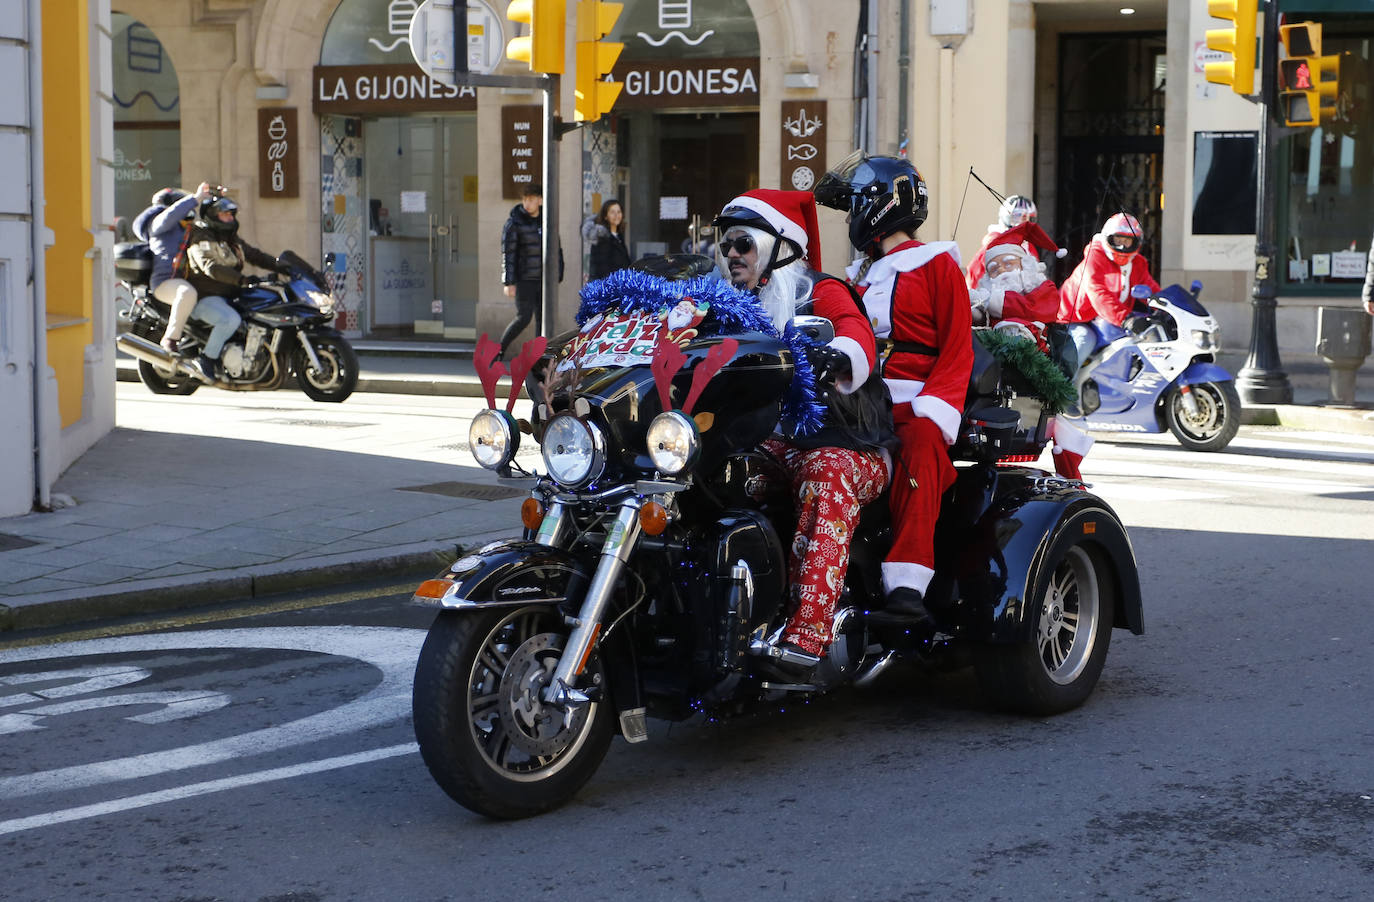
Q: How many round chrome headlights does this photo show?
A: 3